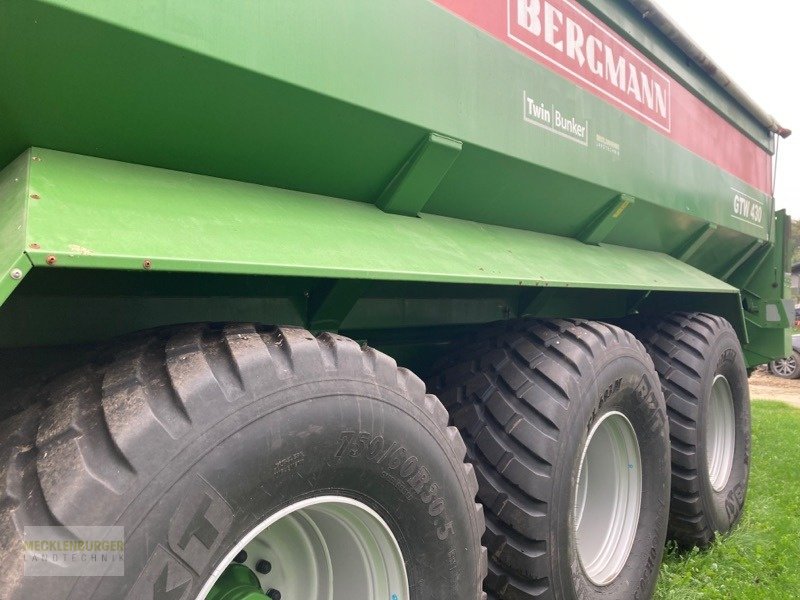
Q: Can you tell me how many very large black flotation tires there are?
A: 3